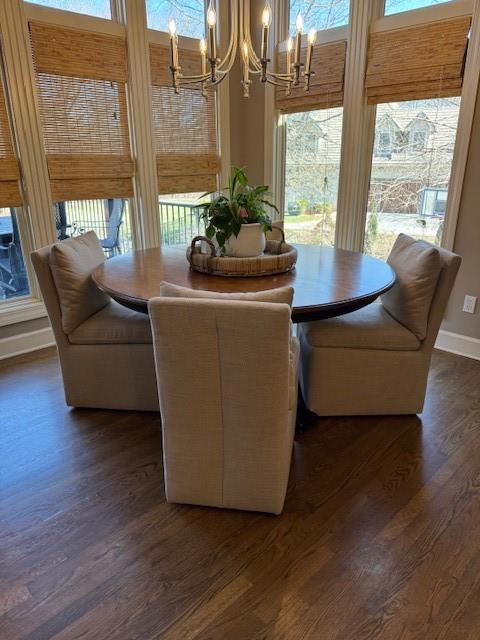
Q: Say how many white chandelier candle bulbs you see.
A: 8